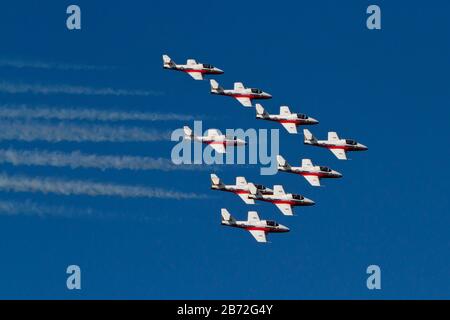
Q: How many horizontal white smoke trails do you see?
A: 7